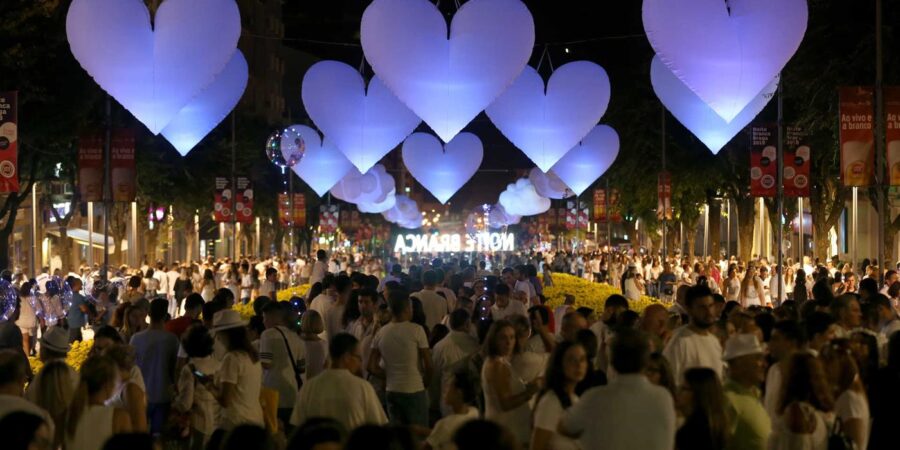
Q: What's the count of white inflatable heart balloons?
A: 10